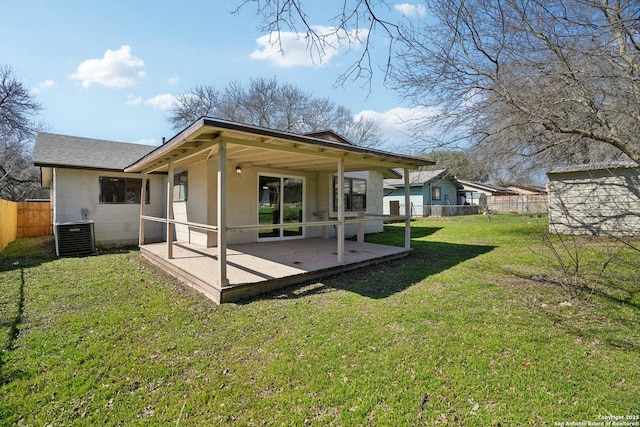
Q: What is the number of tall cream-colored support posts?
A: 5